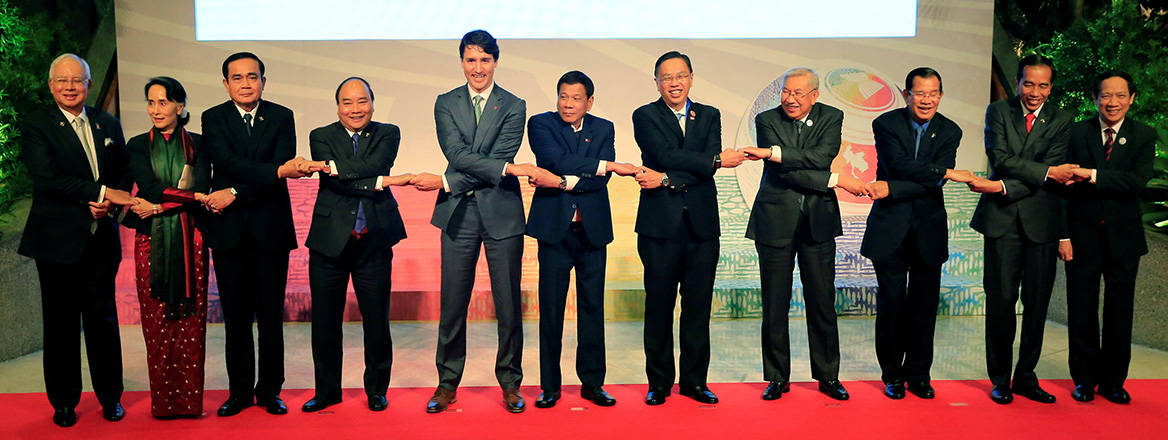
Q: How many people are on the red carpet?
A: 11